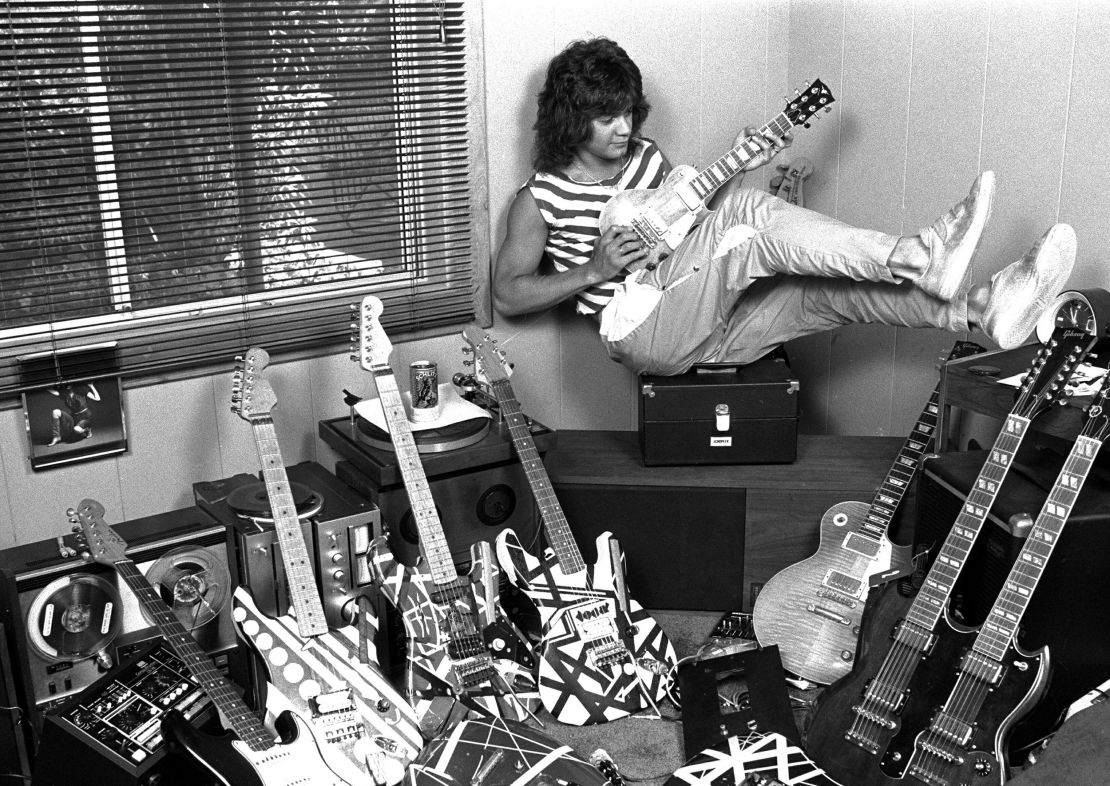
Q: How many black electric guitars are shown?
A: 2